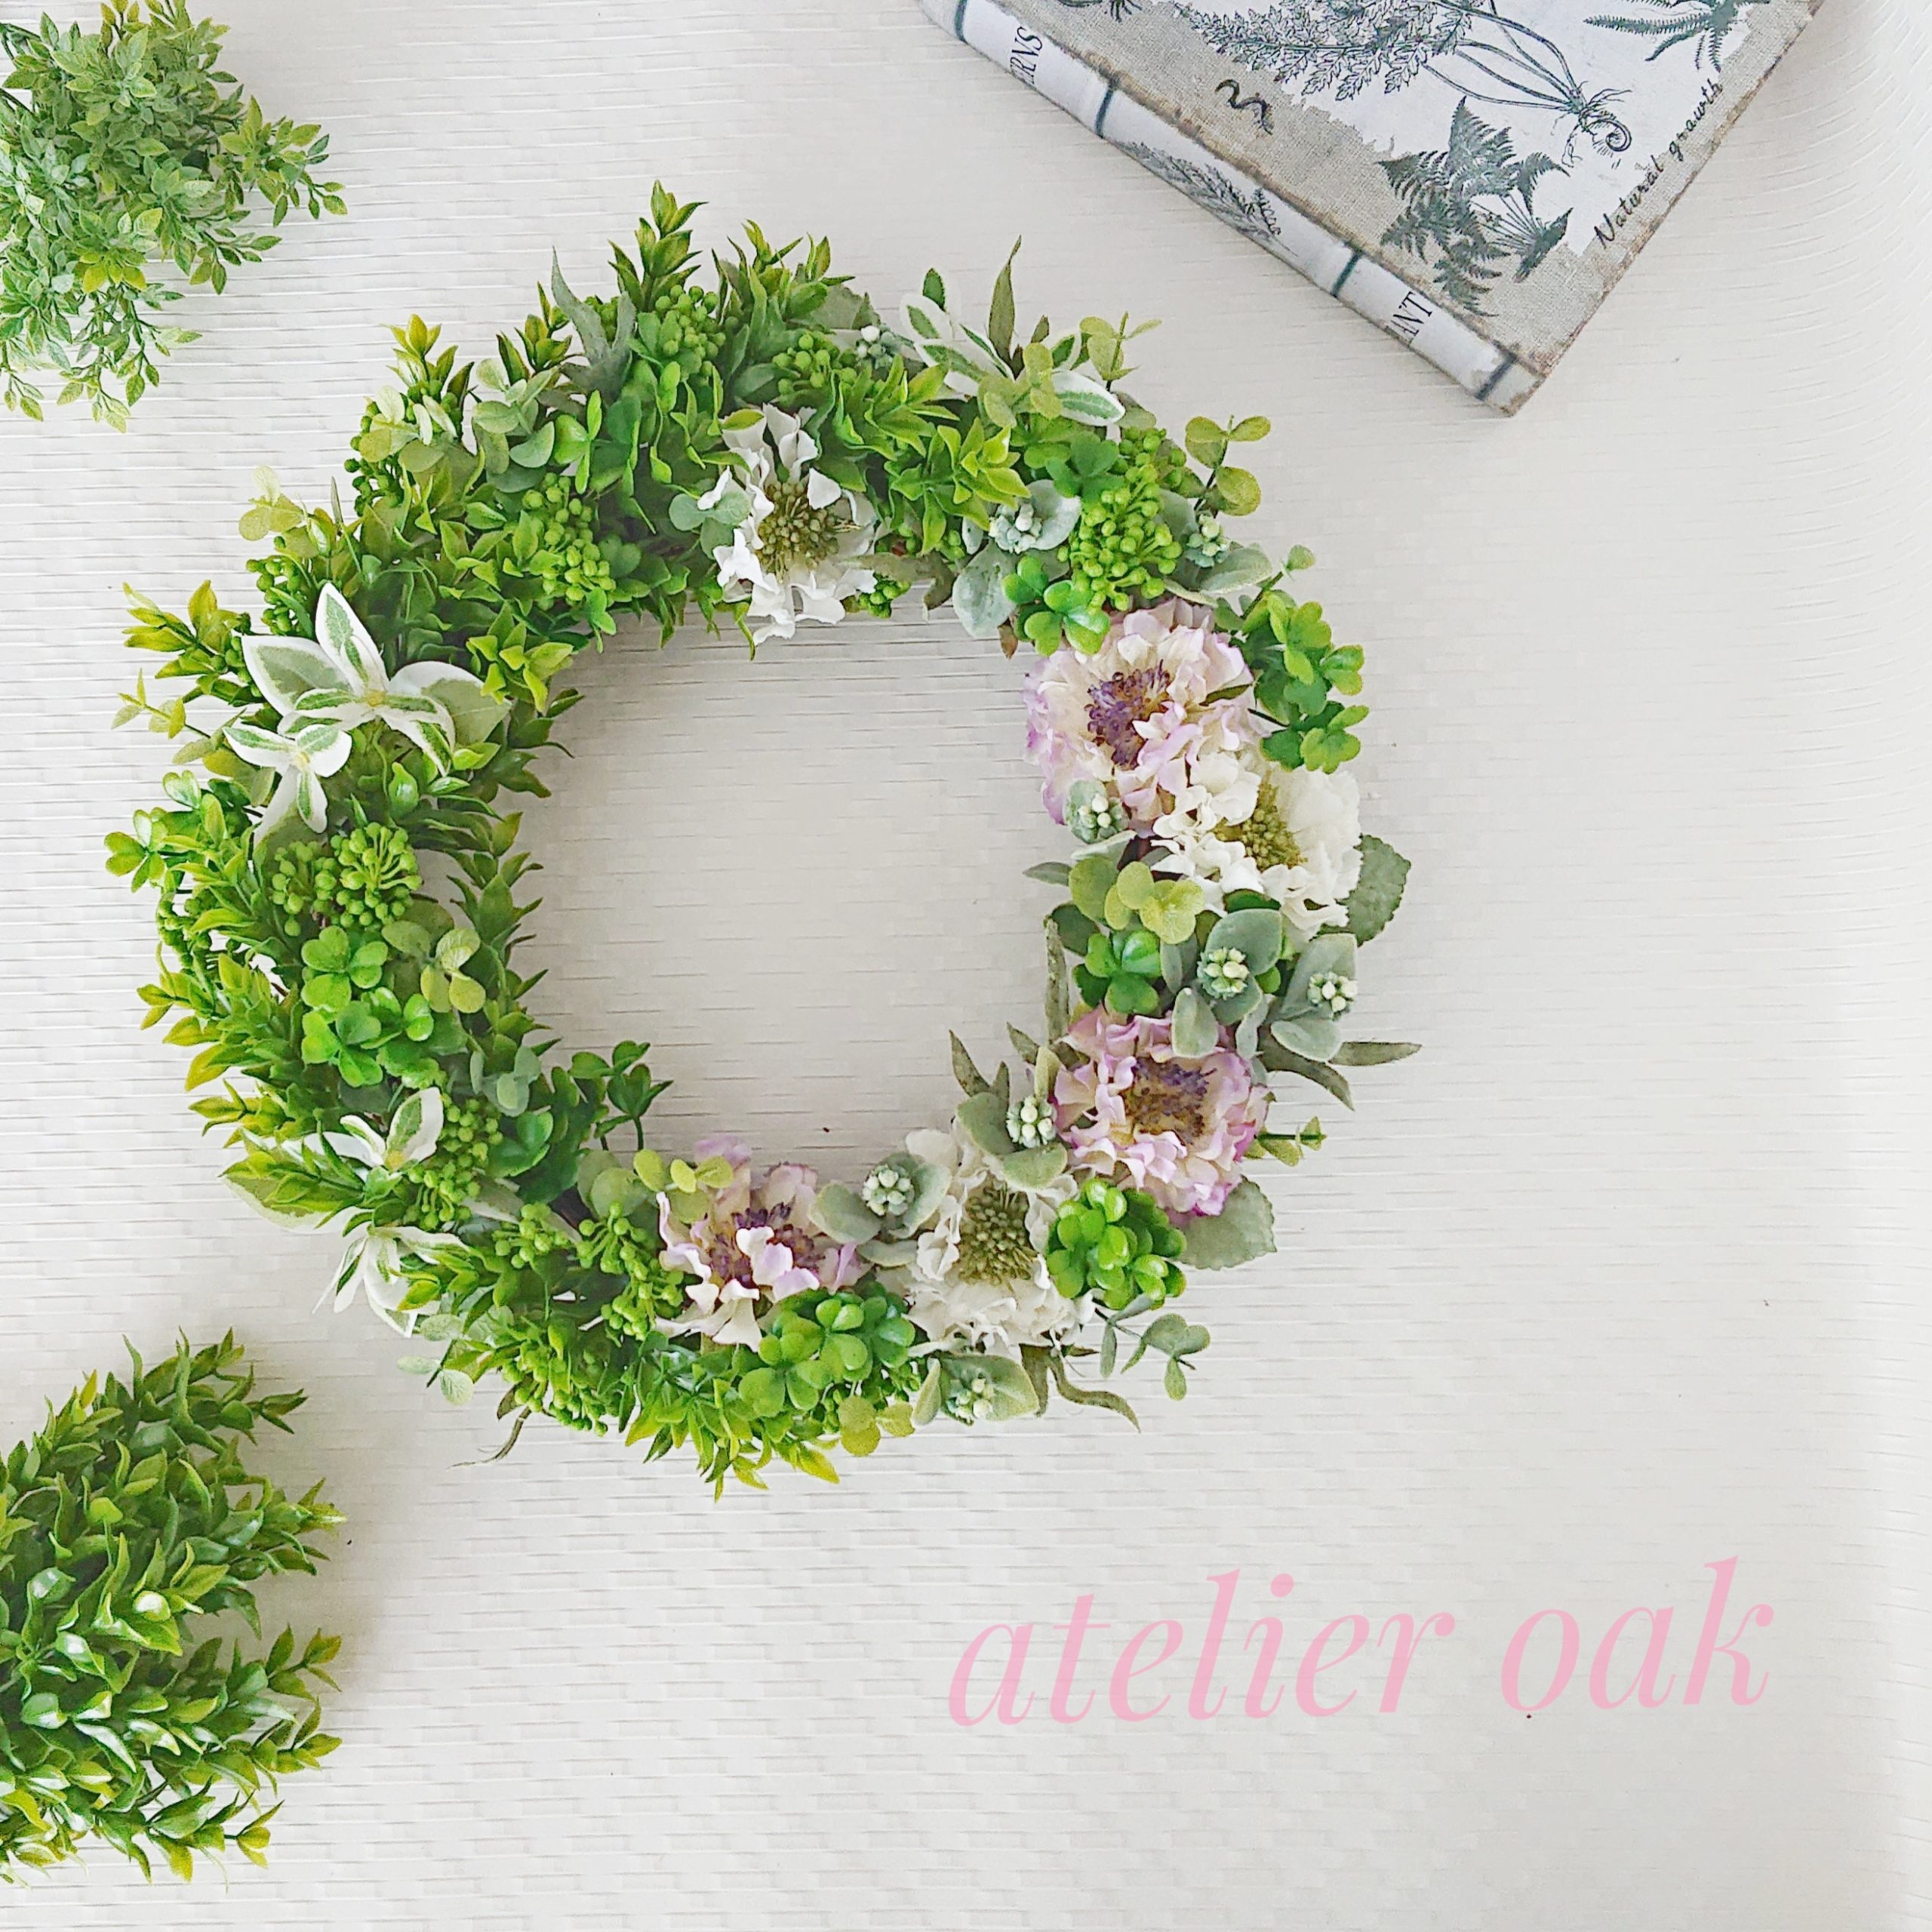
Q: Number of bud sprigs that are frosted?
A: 9